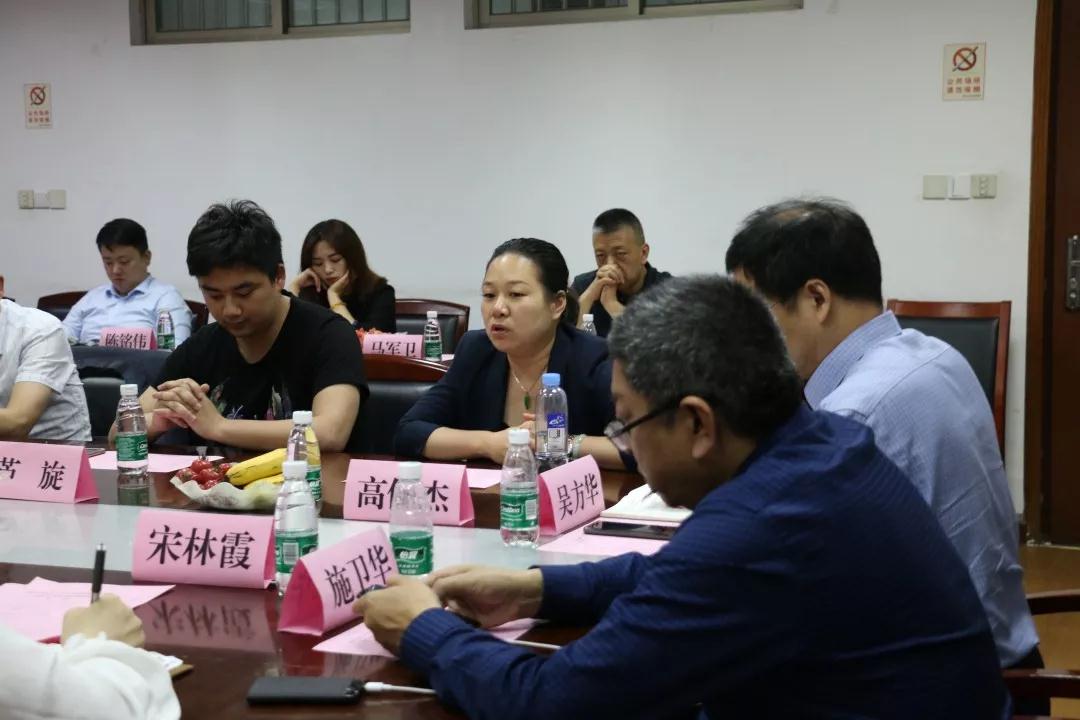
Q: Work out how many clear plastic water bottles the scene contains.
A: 9